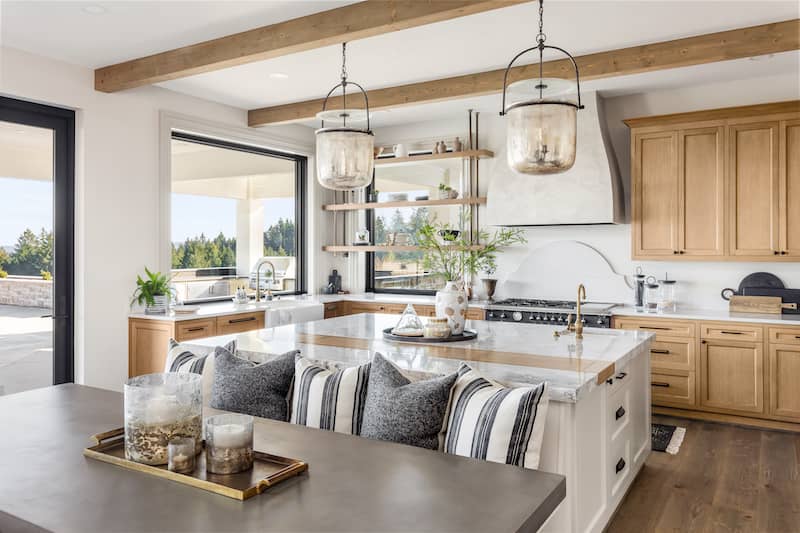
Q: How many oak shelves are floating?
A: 3